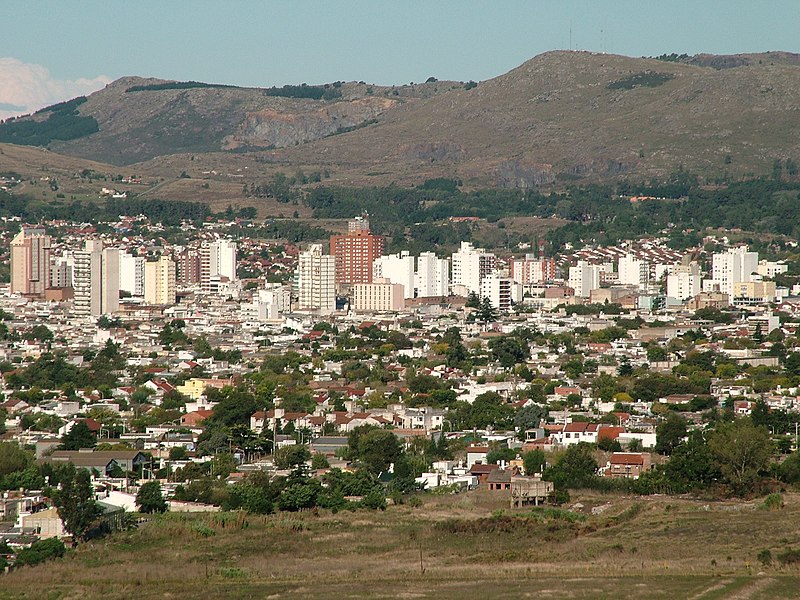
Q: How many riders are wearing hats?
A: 0